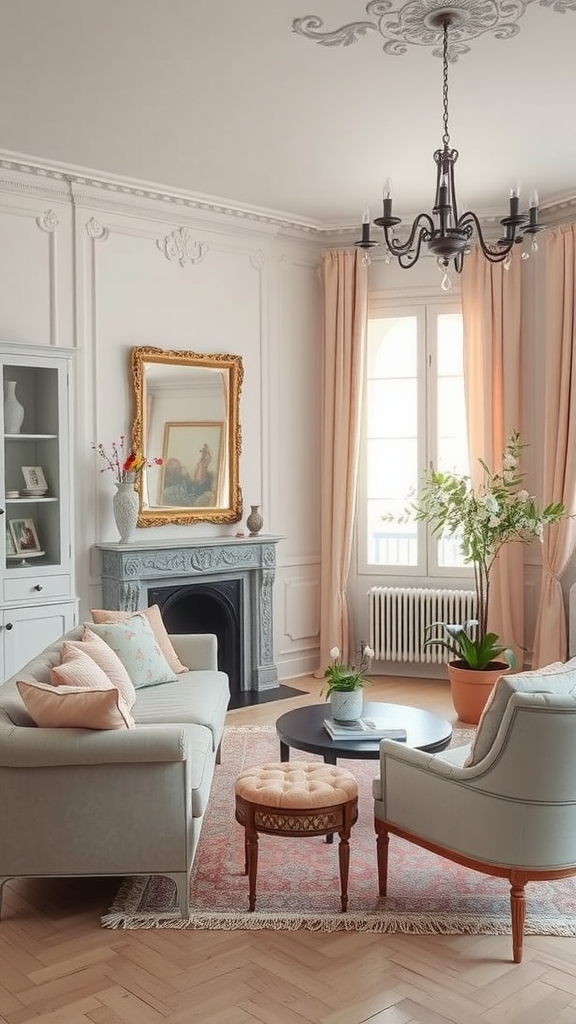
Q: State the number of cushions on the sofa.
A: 5